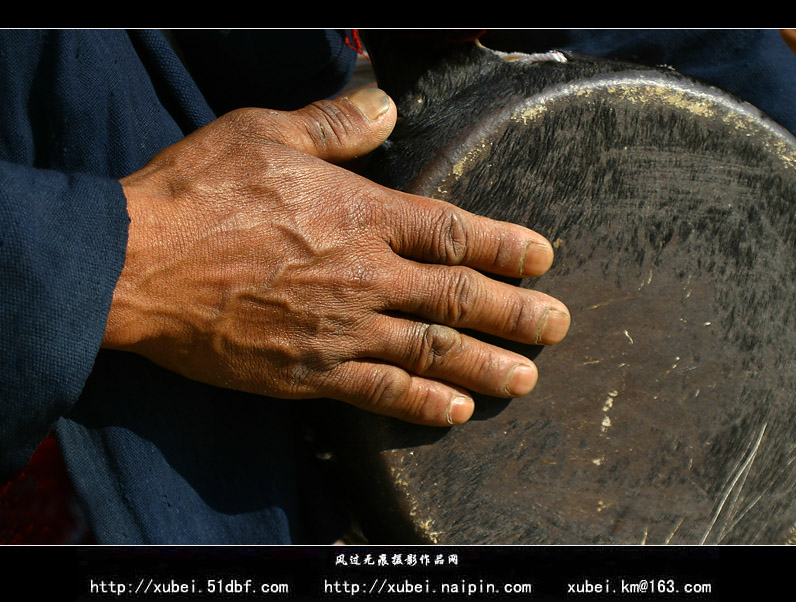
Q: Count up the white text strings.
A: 4